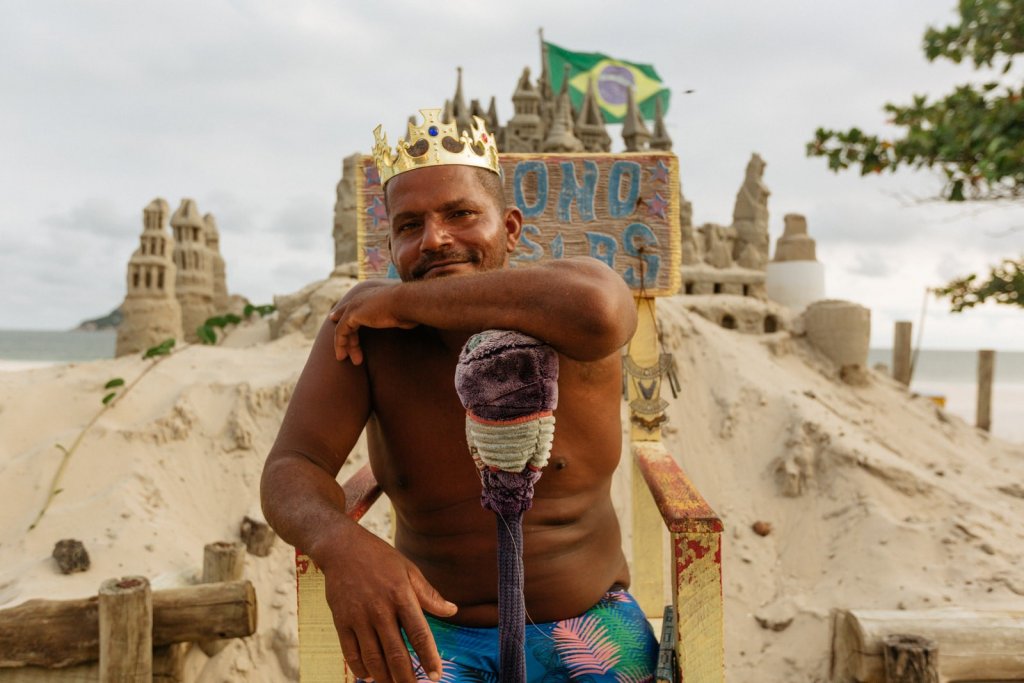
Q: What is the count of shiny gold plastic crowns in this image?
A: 1